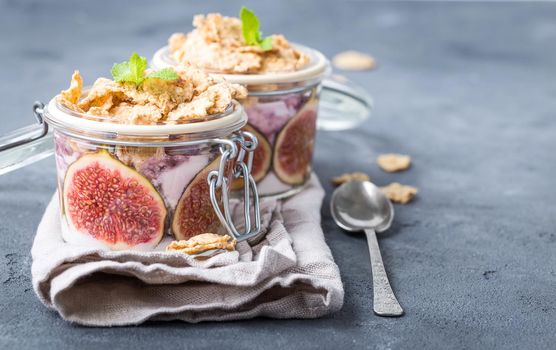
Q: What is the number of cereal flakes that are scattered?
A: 5